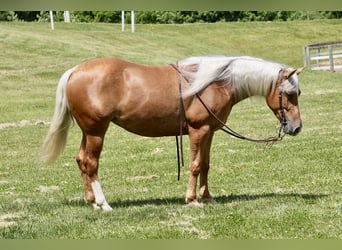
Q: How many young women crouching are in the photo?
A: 0